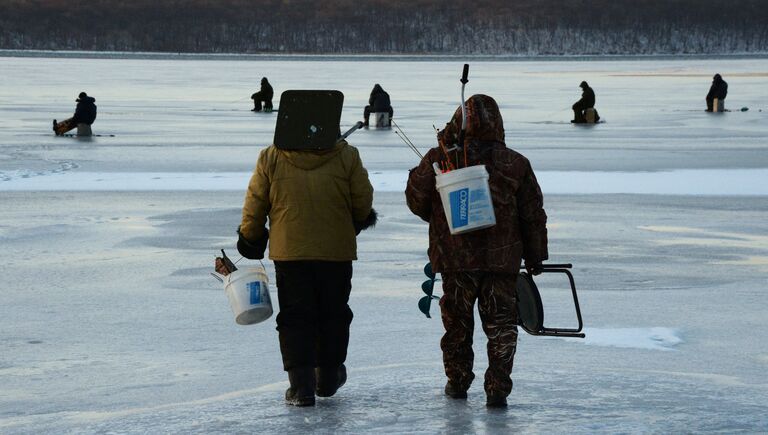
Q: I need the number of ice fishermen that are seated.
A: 5